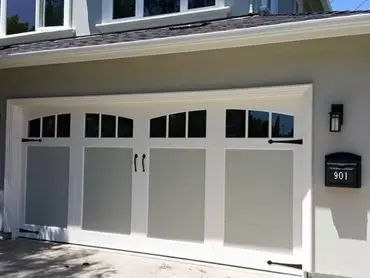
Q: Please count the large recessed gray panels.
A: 4